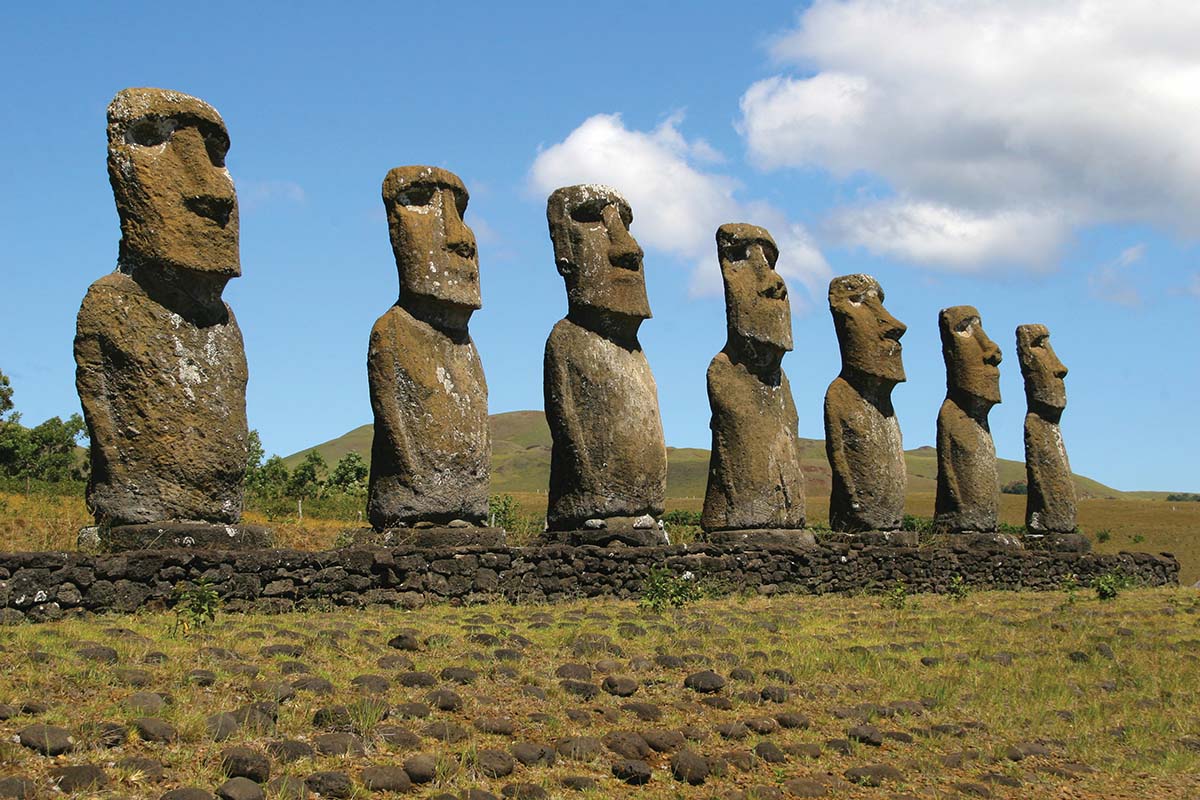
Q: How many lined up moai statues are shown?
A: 7